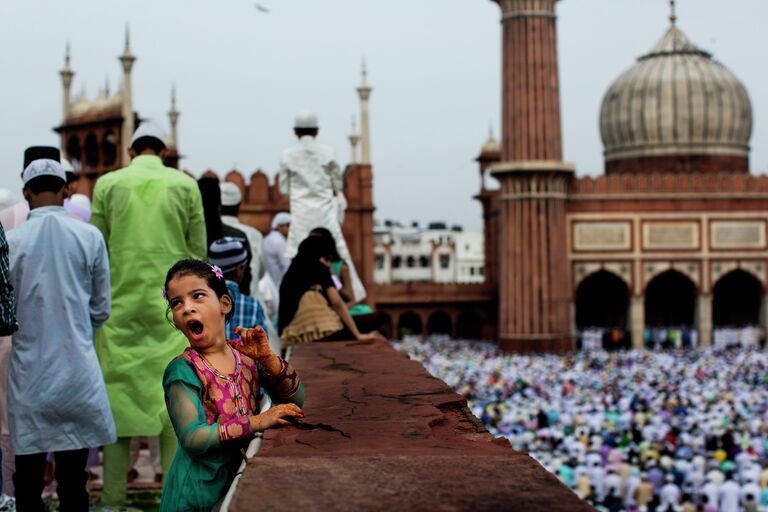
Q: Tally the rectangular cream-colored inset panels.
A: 3